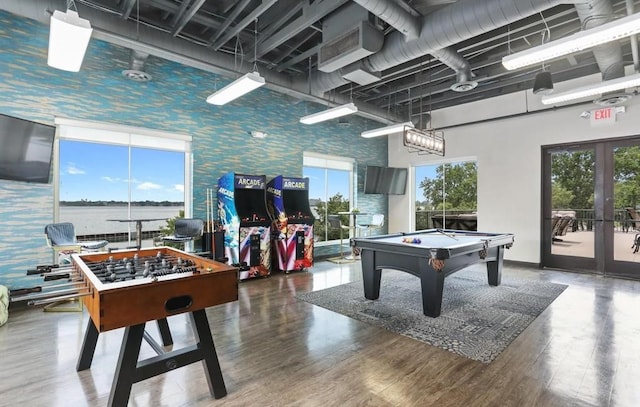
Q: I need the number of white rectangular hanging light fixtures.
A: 6